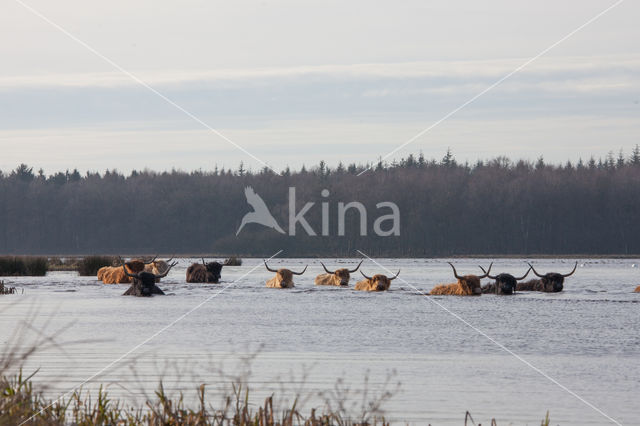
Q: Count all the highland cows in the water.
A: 10